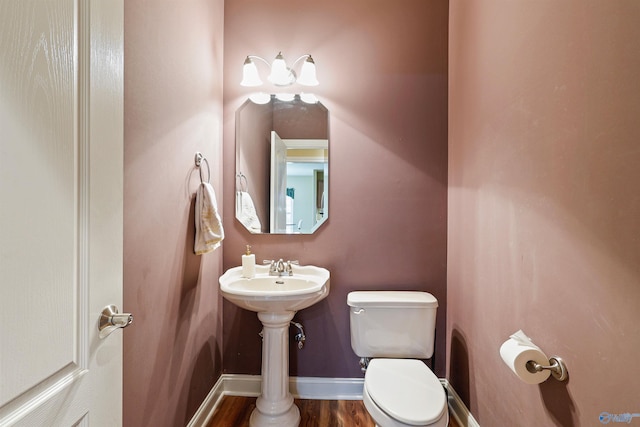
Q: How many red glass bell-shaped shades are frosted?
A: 0